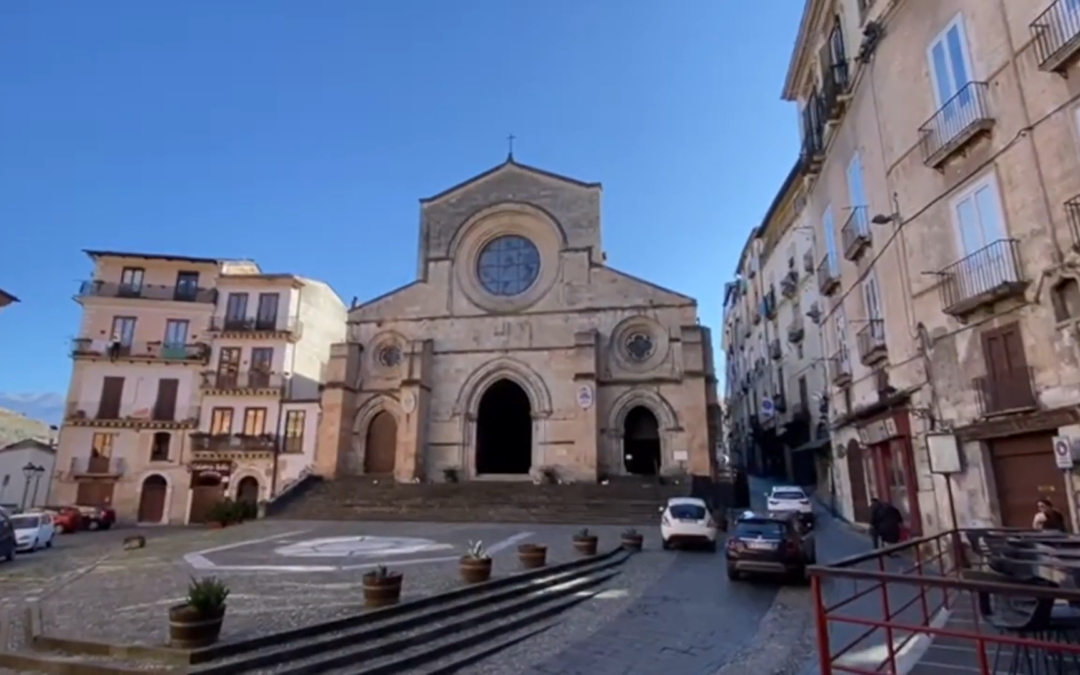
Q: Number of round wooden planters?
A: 6